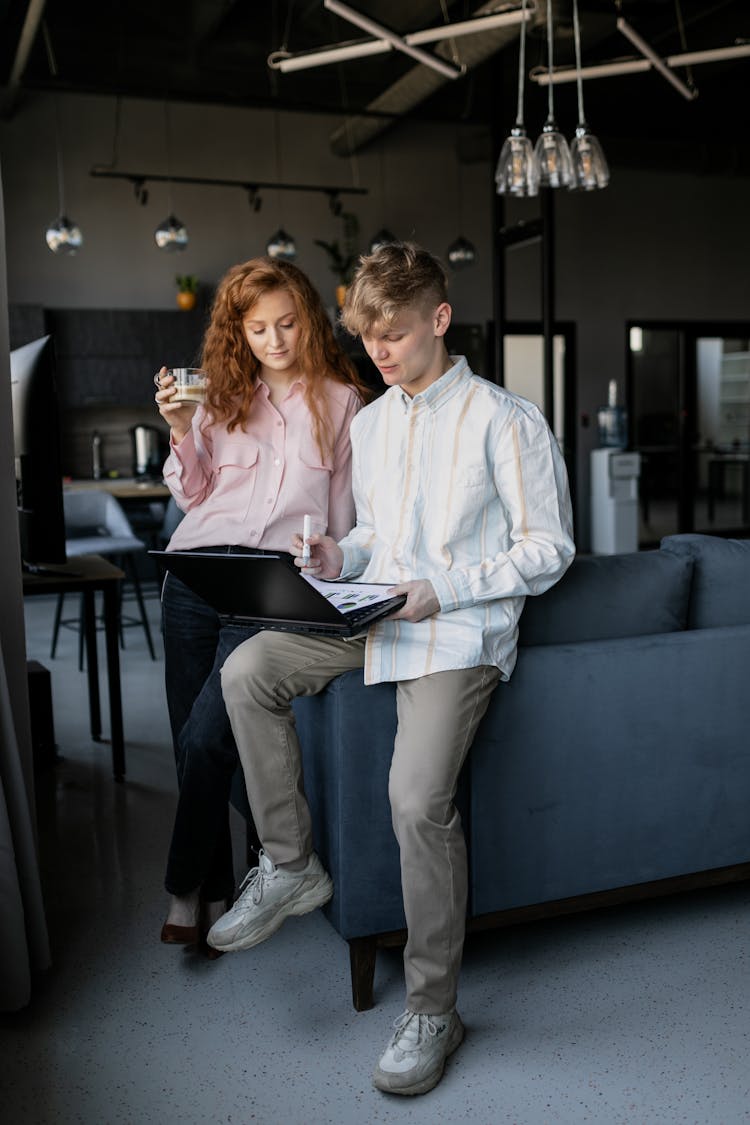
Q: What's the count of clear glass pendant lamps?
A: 3